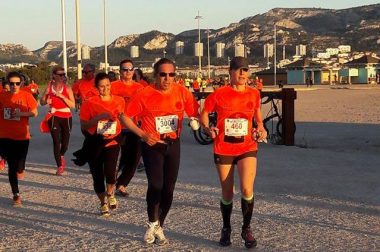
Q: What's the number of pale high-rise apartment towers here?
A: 8